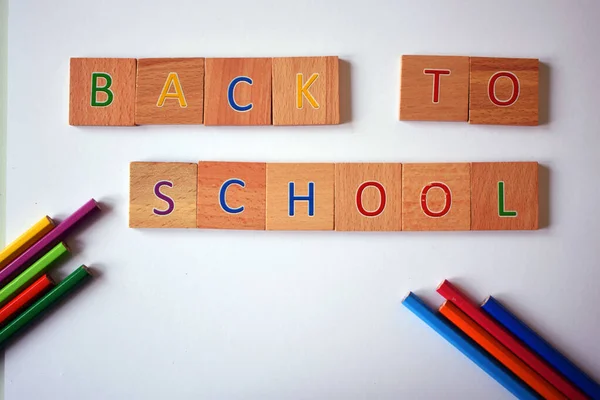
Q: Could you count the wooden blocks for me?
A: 12